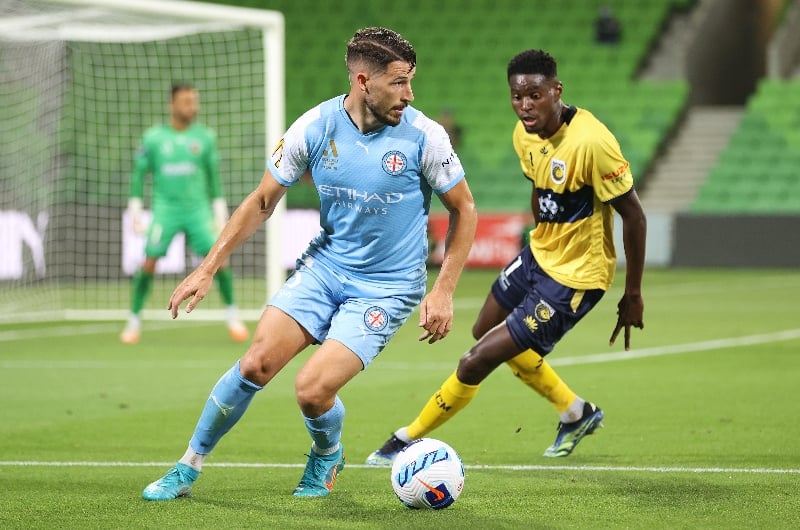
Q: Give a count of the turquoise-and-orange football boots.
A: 2